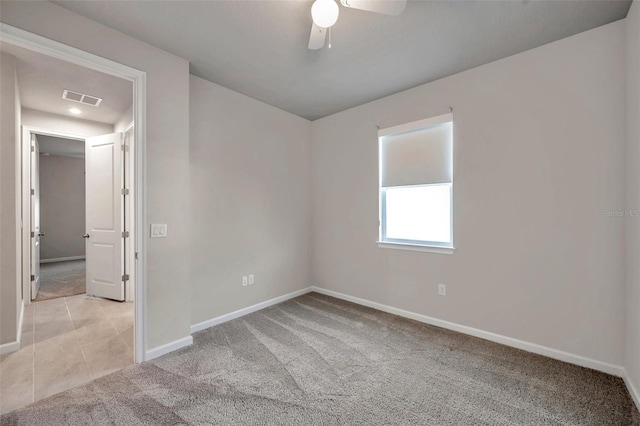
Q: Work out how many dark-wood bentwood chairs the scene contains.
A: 0